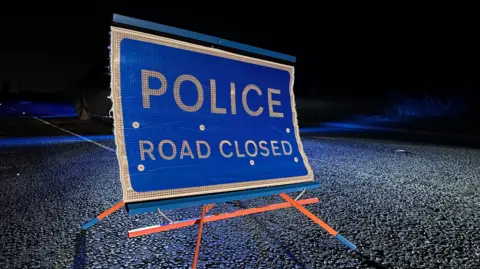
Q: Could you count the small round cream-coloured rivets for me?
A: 6